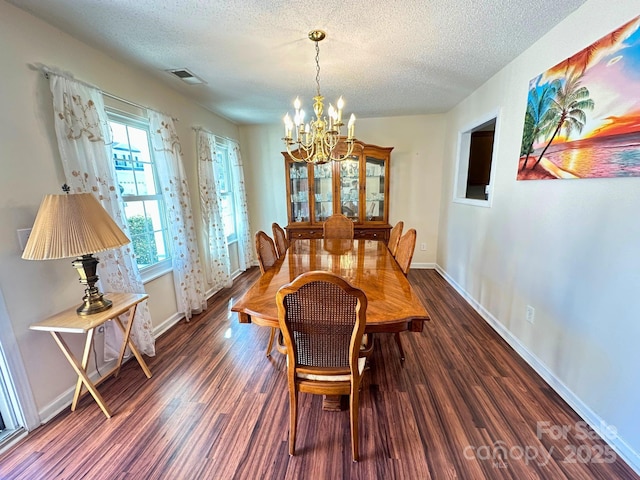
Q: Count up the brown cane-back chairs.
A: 6